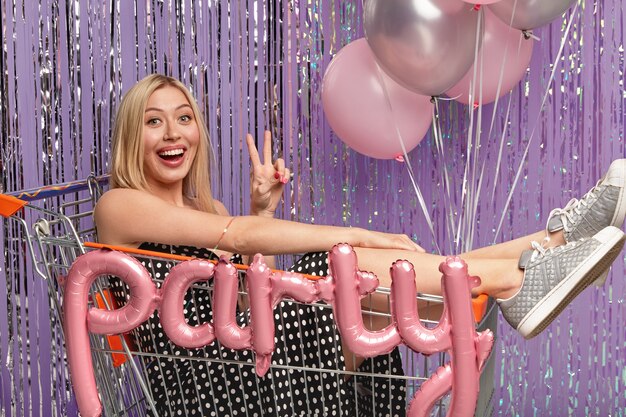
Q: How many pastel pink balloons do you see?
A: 3